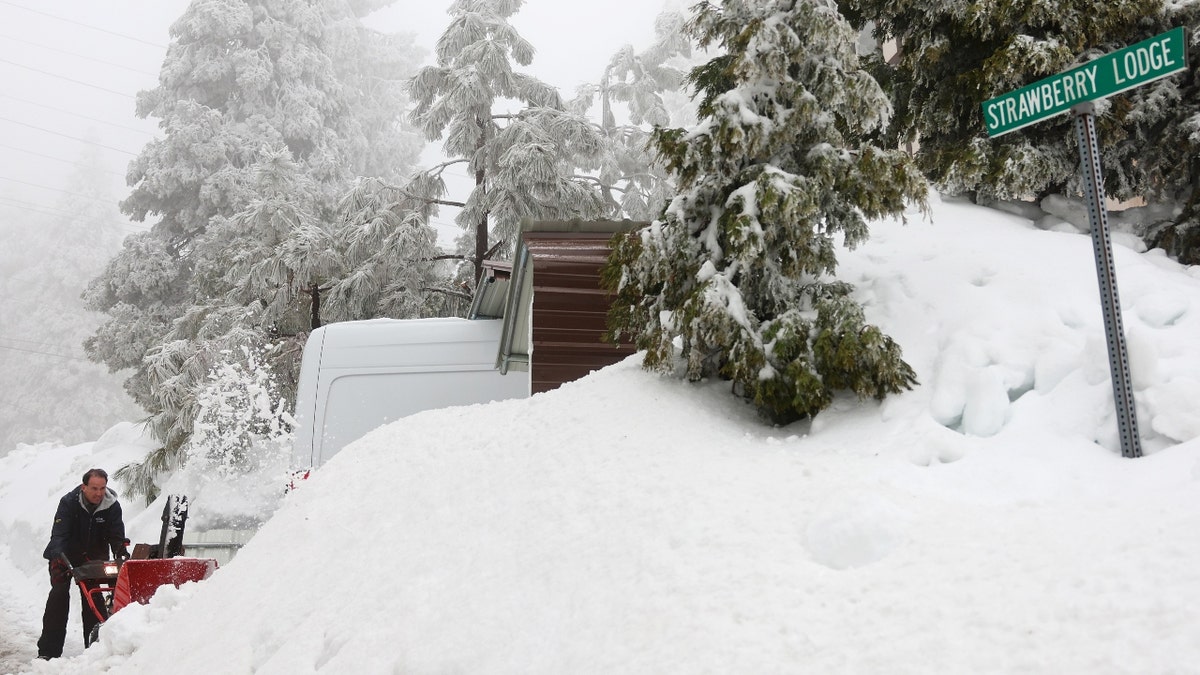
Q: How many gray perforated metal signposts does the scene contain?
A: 1